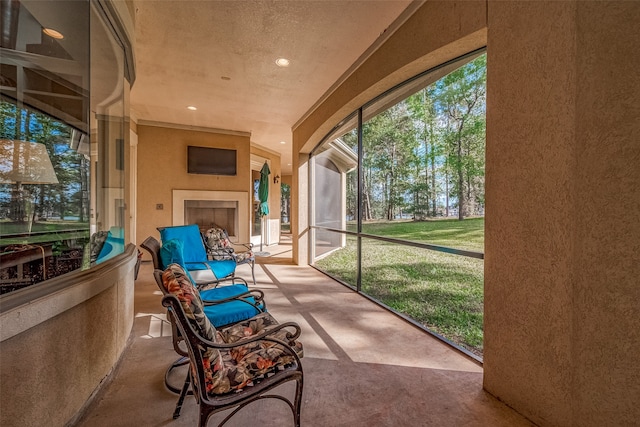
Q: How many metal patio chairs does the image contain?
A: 4